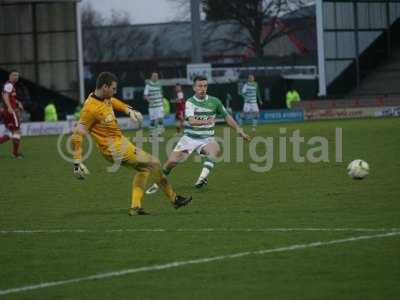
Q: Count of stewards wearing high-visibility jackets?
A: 3